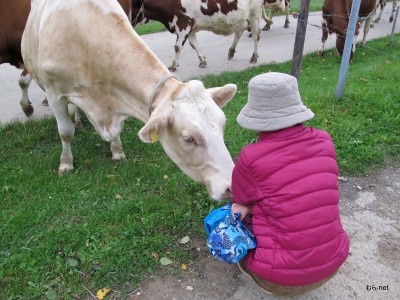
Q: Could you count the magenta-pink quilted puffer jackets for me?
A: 1